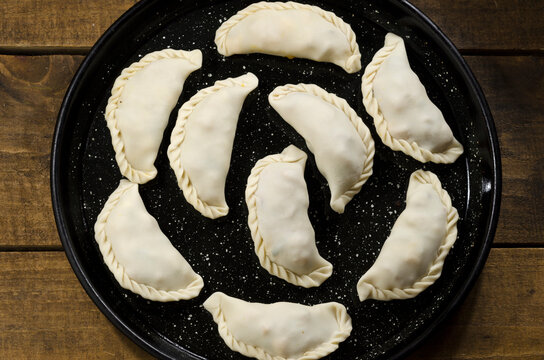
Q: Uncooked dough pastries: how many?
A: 9